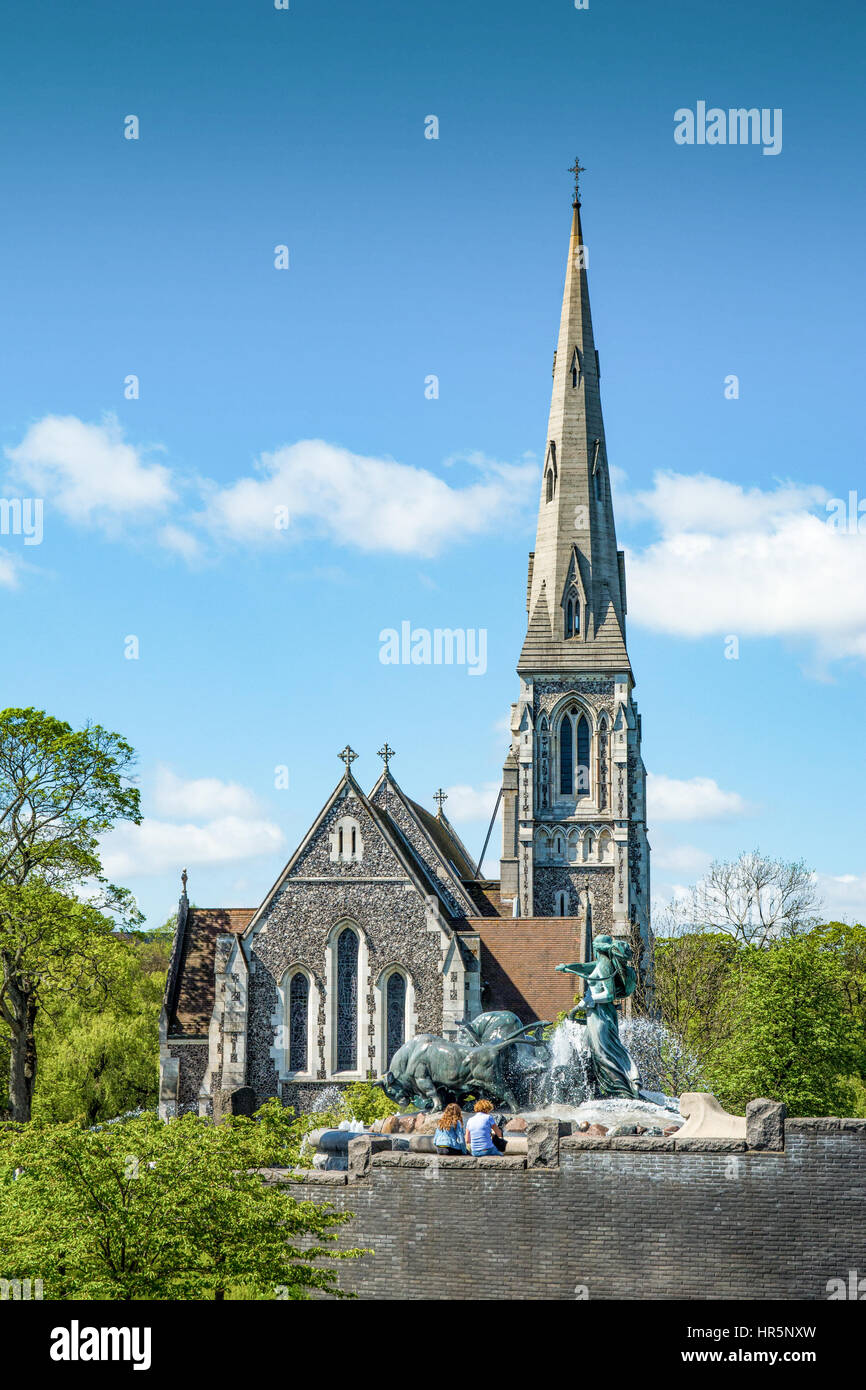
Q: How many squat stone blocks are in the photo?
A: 3